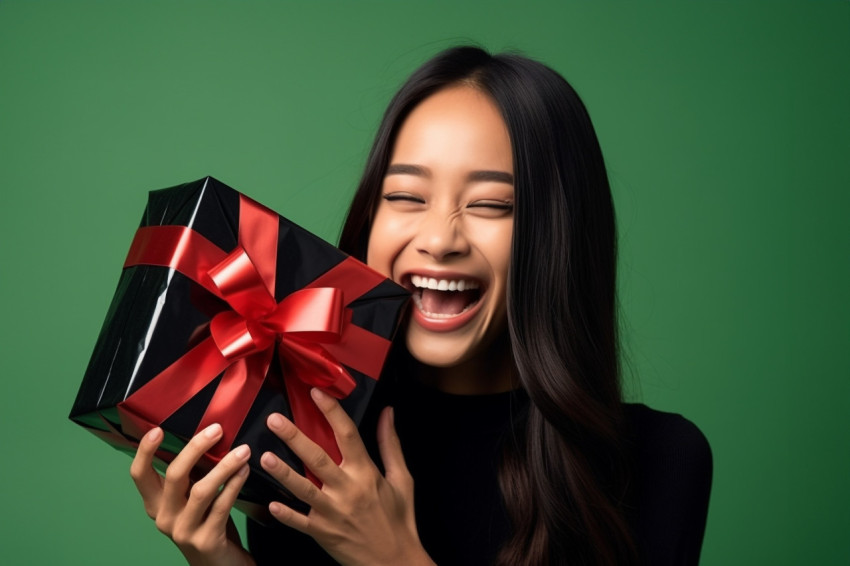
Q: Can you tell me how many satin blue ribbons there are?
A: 0